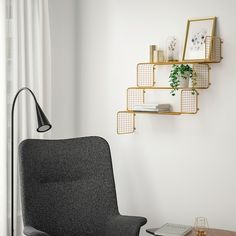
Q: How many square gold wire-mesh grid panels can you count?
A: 6